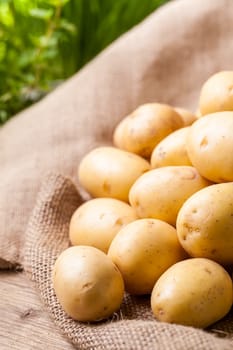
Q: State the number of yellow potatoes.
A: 12